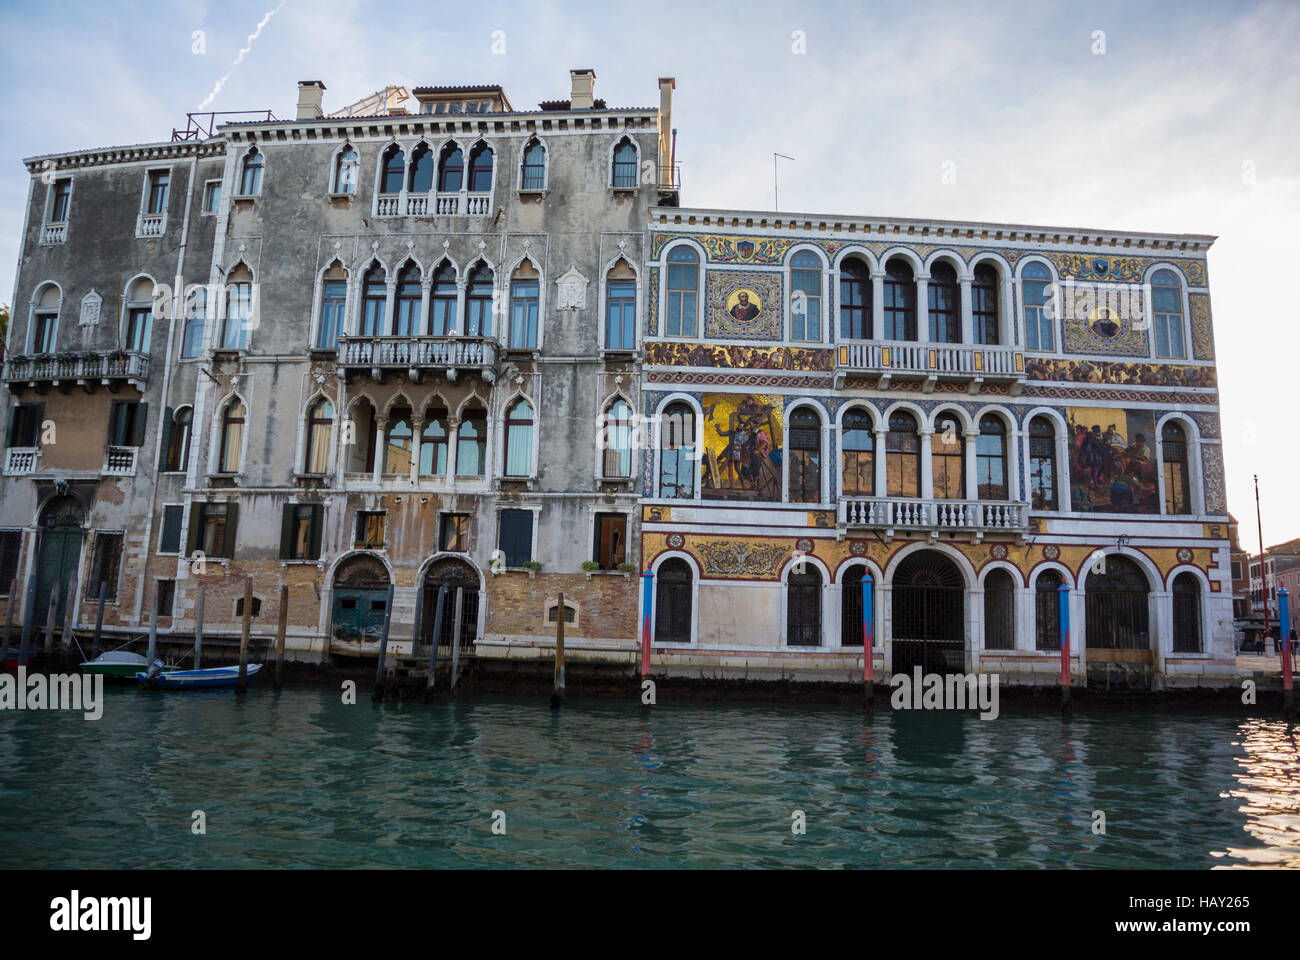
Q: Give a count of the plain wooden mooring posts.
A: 14